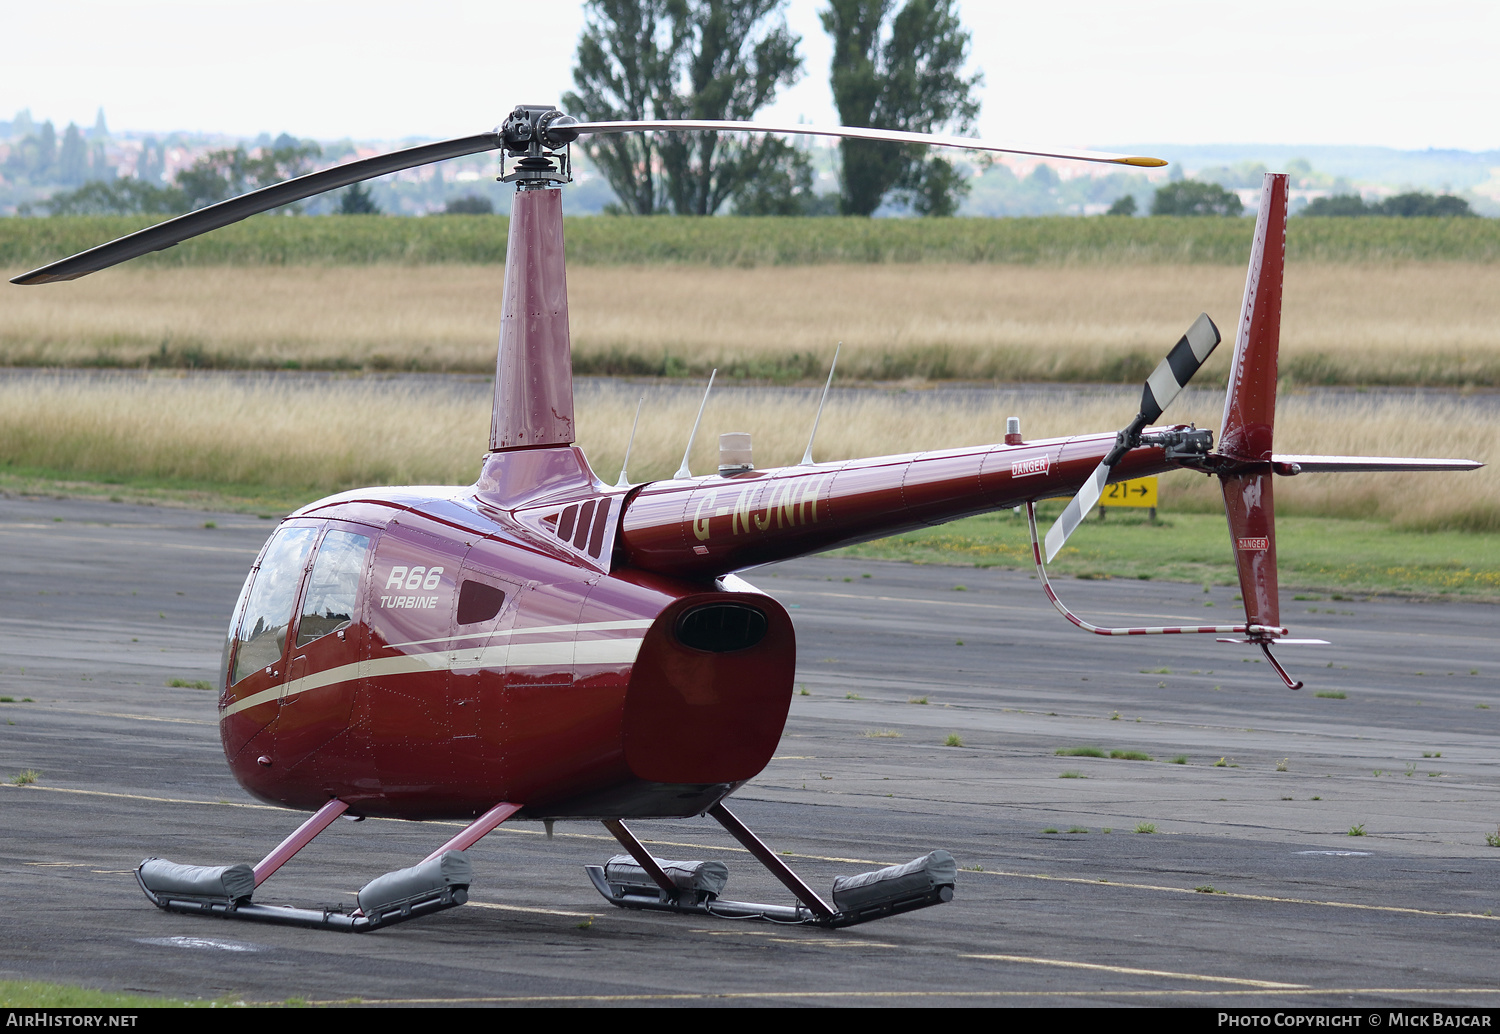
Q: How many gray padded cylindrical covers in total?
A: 4